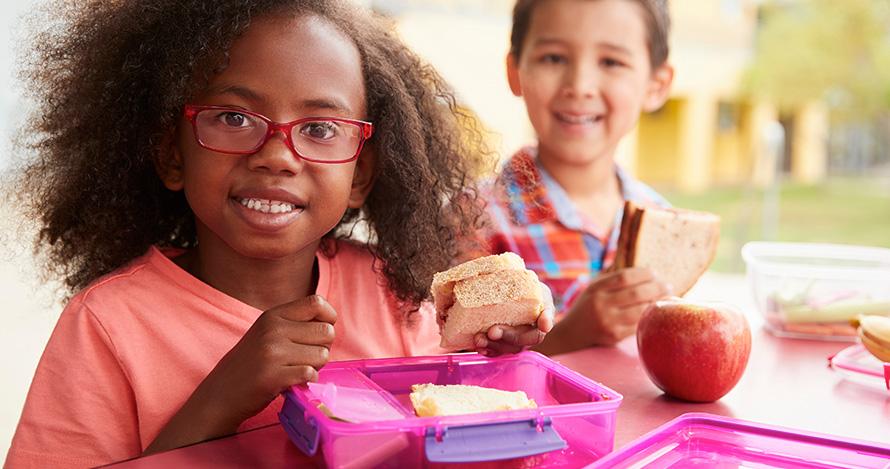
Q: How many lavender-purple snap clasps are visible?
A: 2